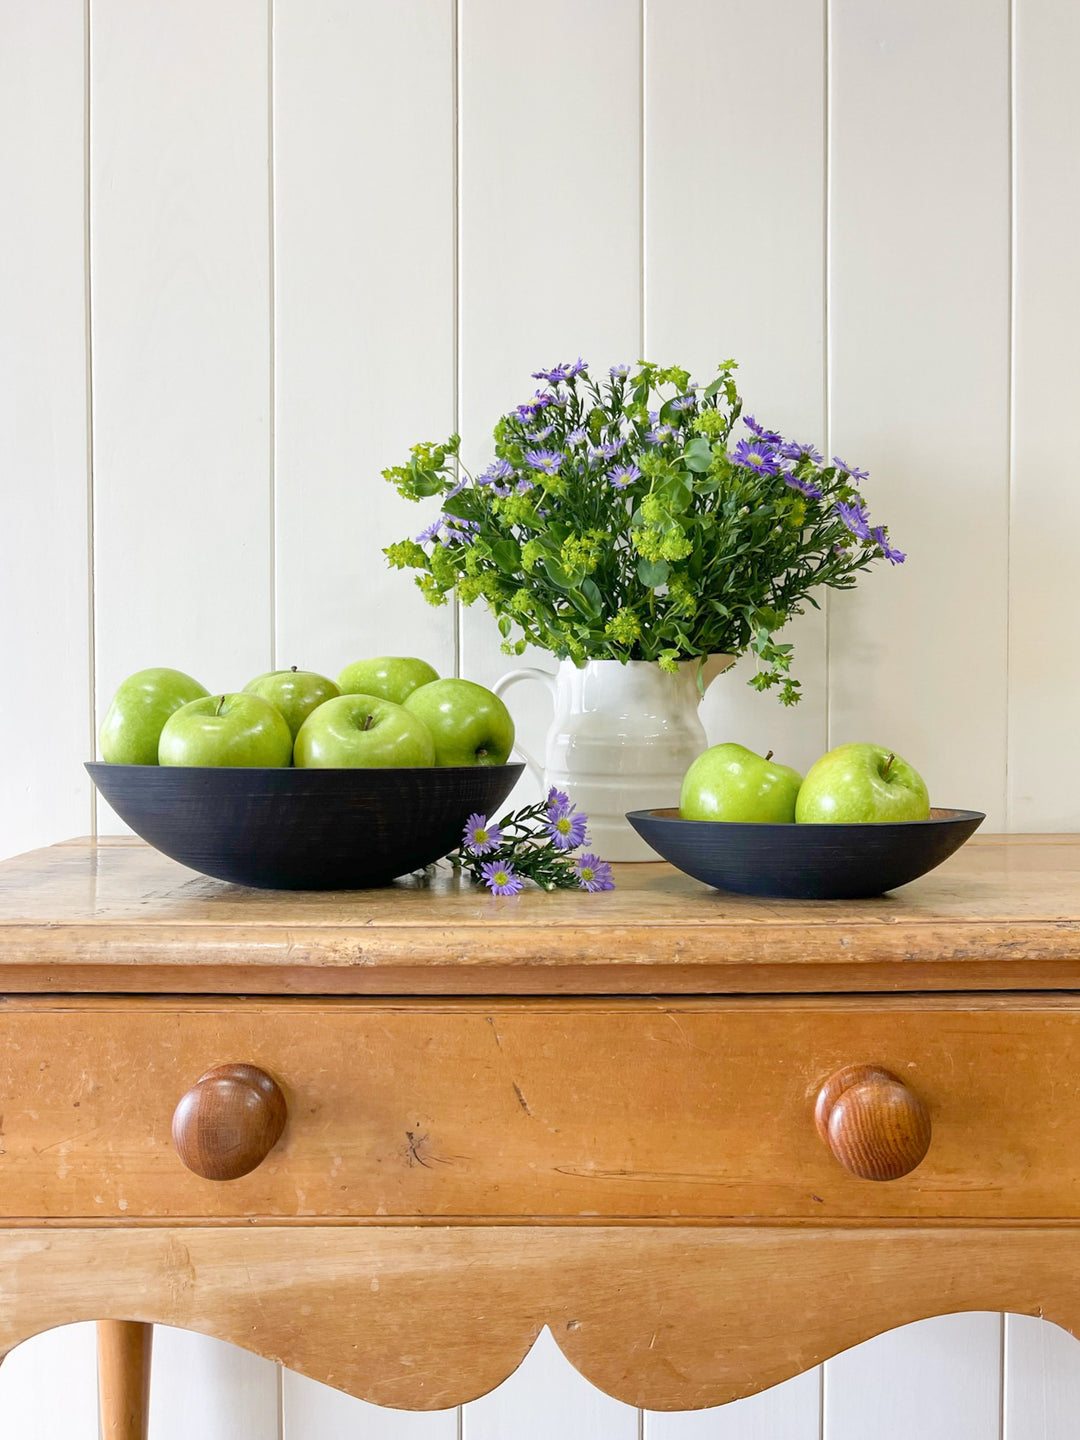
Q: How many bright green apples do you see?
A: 8